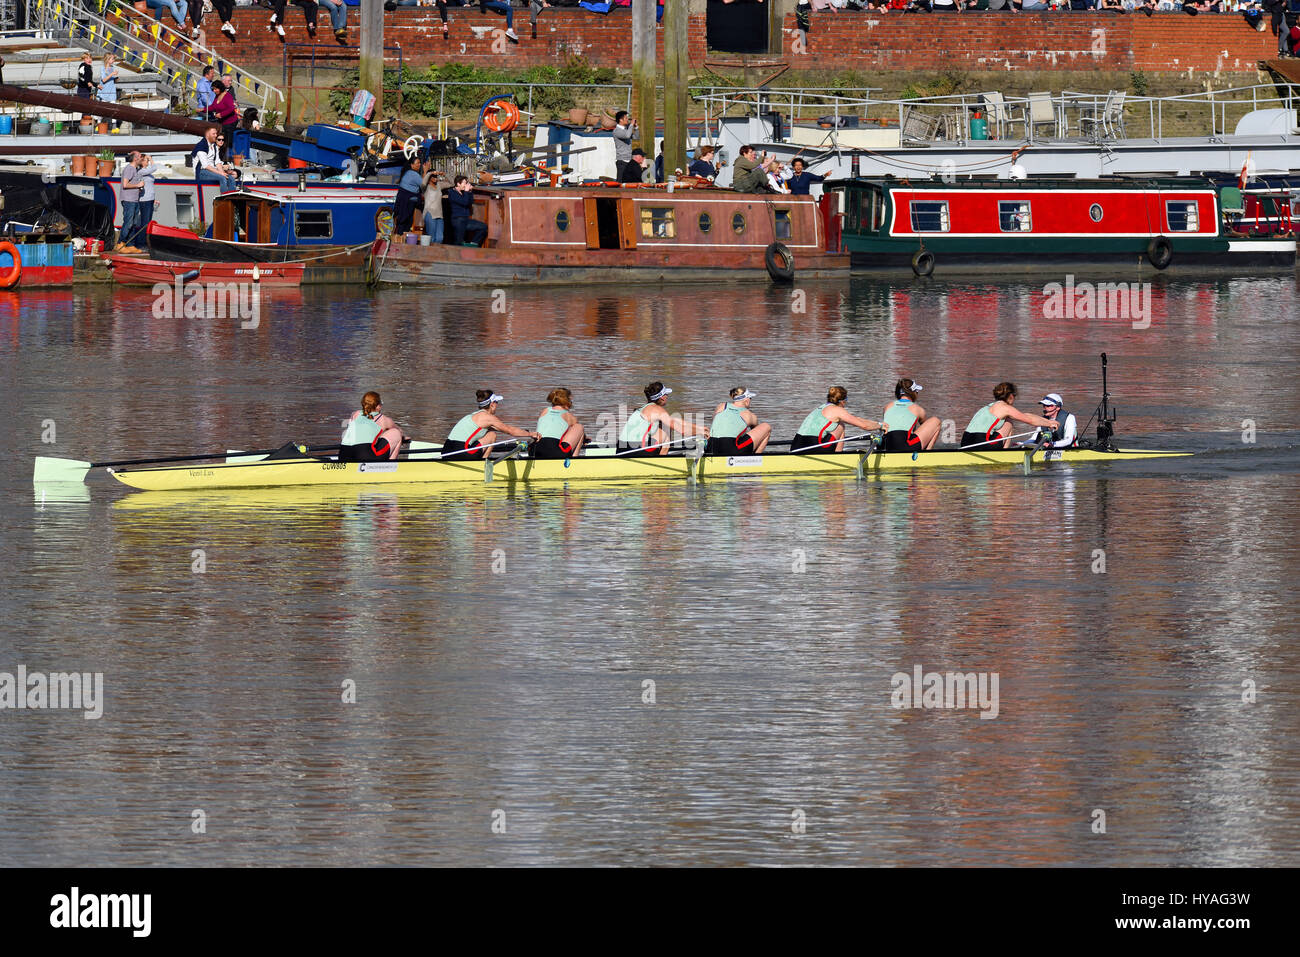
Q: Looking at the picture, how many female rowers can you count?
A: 8